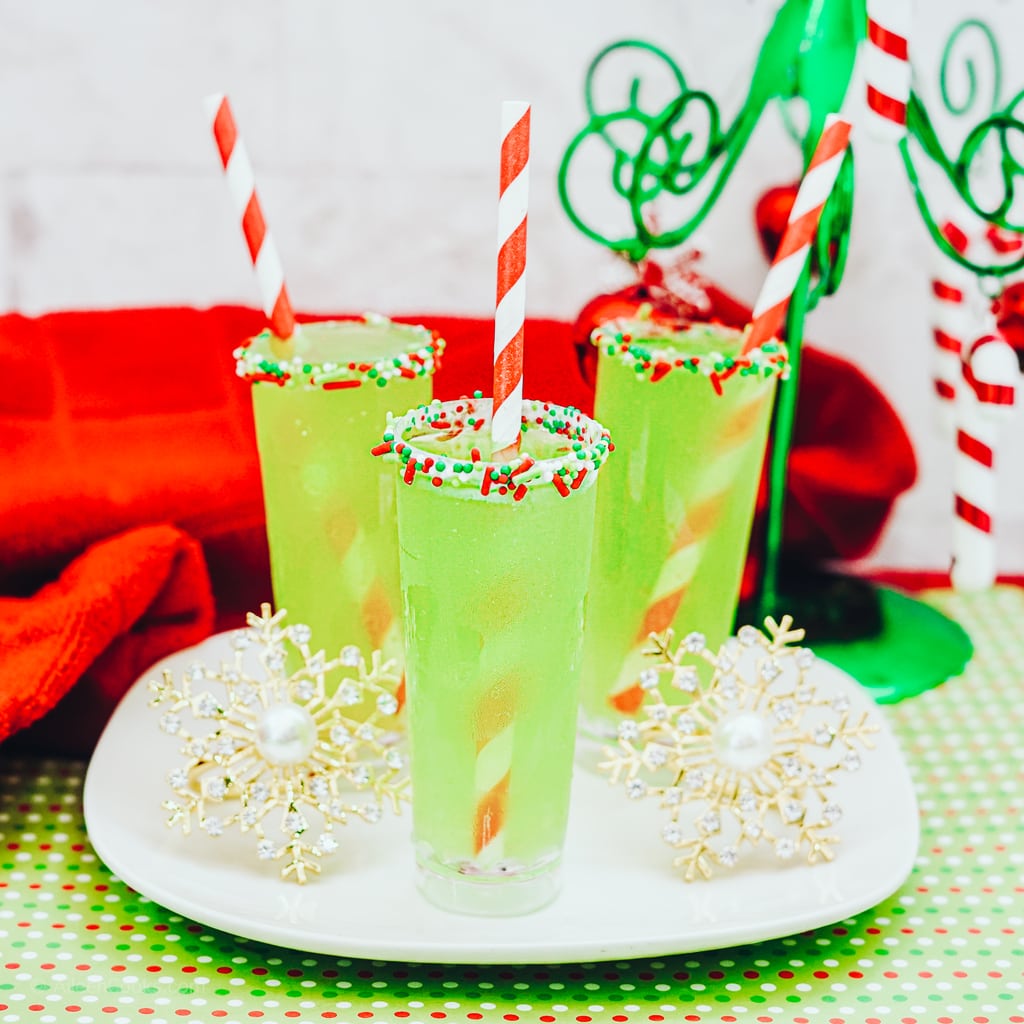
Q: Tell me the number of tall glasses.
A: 3